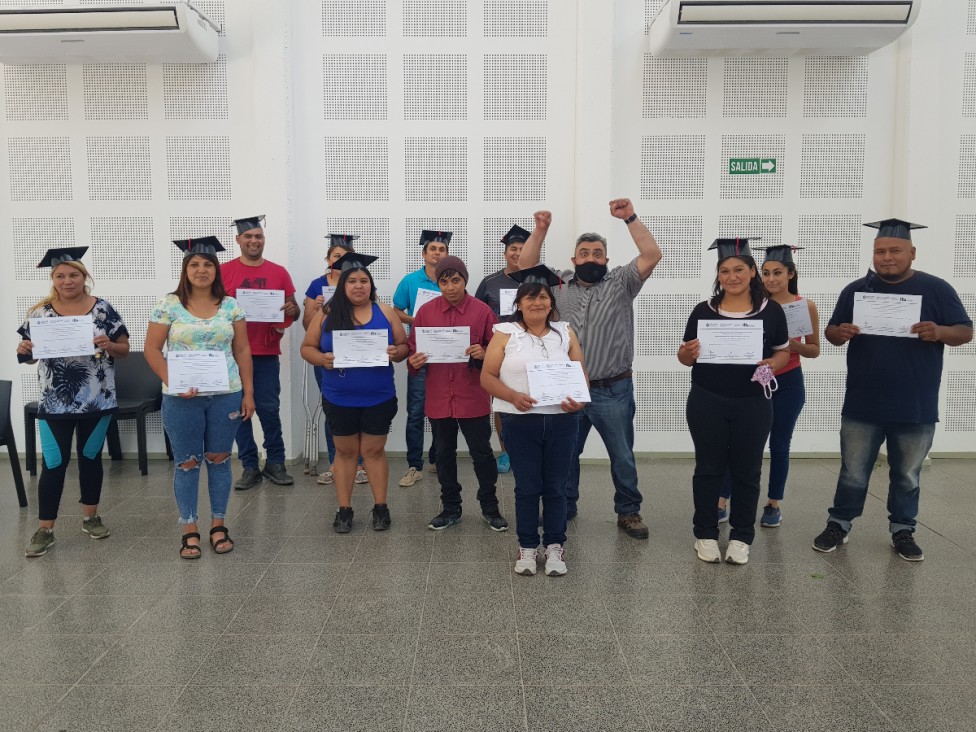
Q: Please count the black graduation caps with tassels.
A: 11